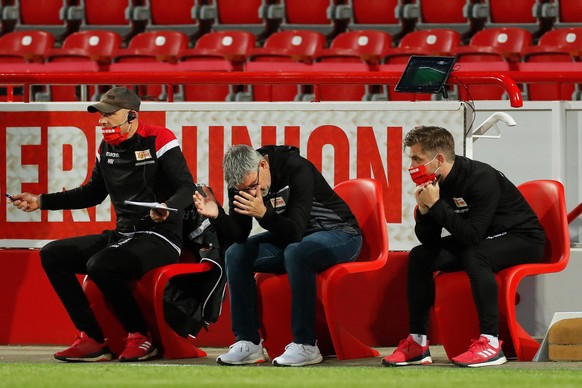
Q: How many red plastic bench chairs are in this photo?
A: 3